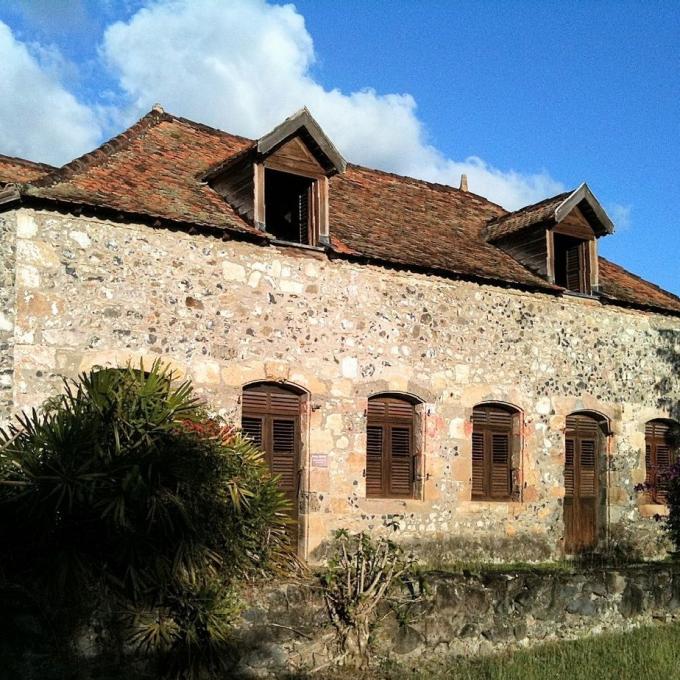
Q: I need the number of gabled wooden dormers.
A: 2